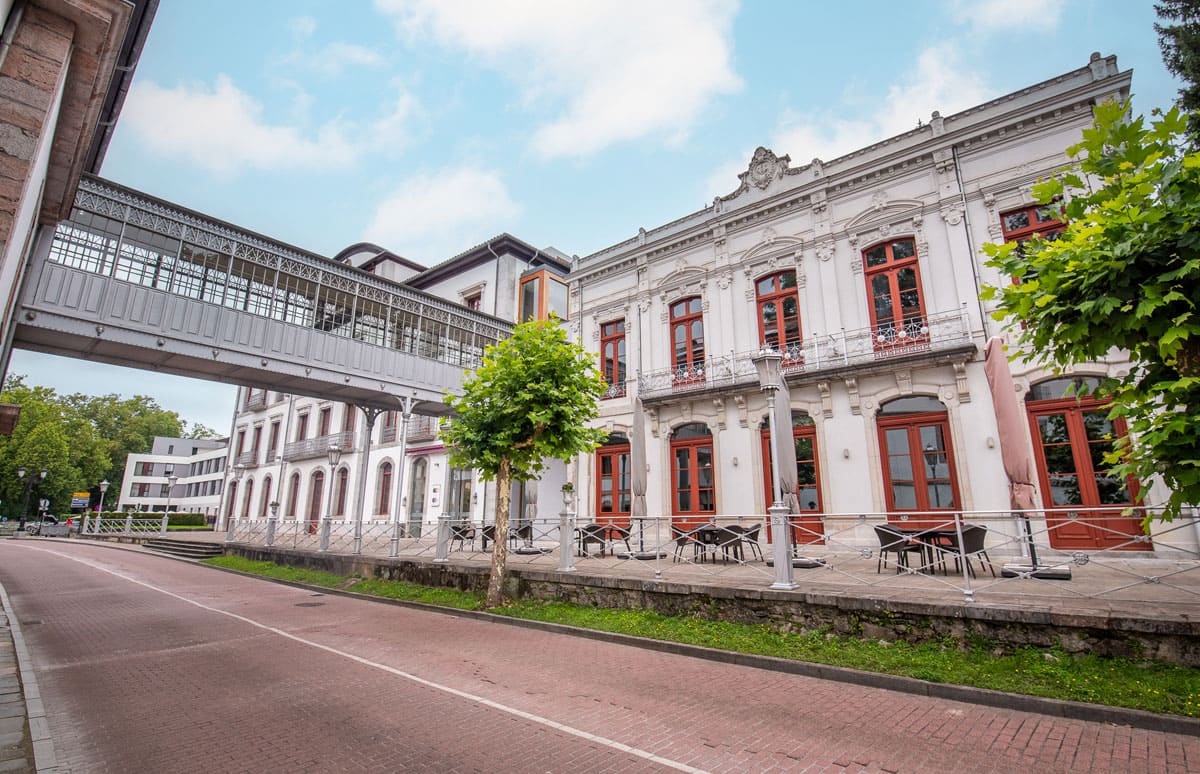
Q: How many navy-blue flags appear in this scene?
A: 0